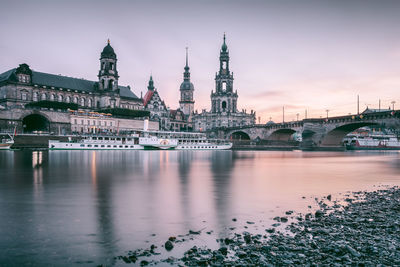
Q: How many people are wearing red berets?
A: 0